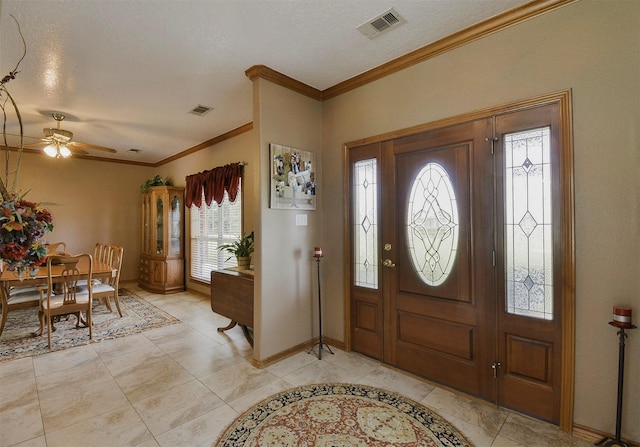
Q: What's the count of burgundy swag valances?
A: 1